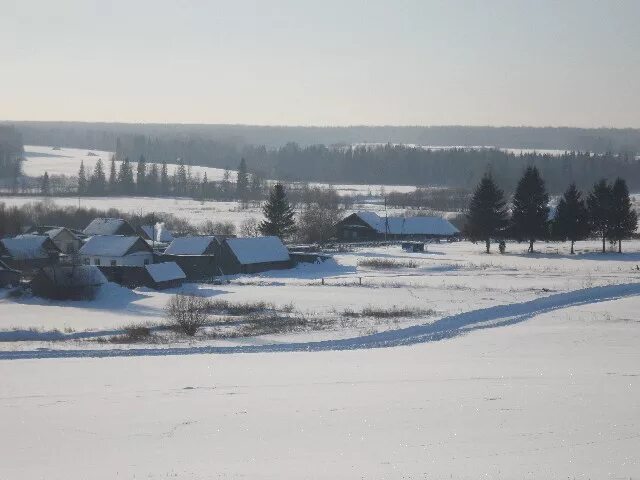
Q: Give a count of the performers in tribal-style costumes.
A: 0